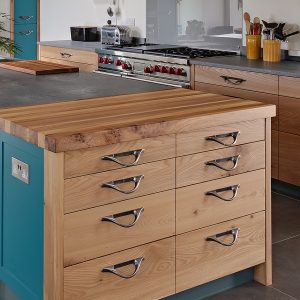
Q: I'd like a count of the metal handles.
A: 12